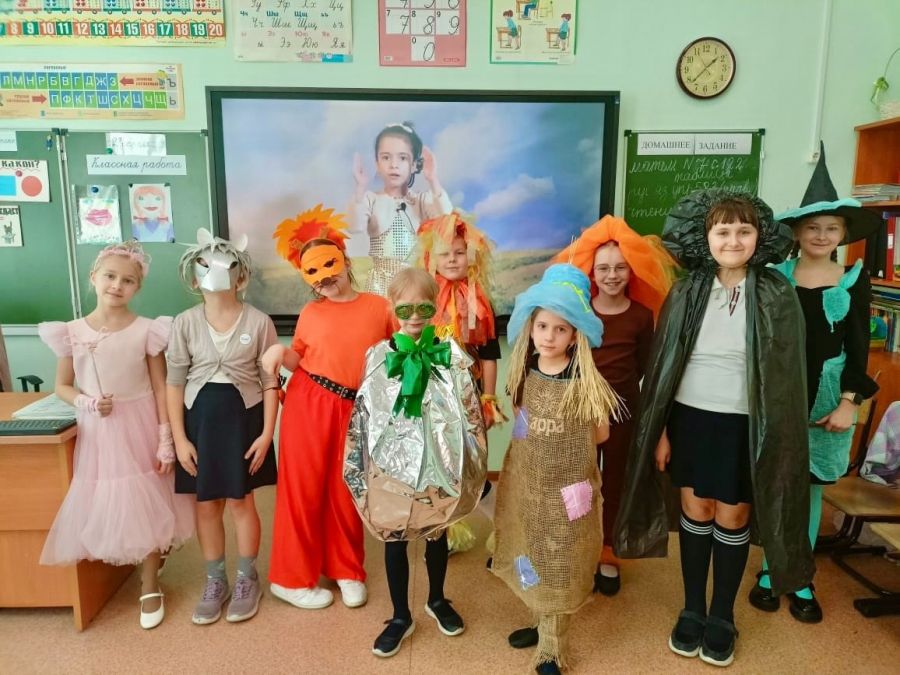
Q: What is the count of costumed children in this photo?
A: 9